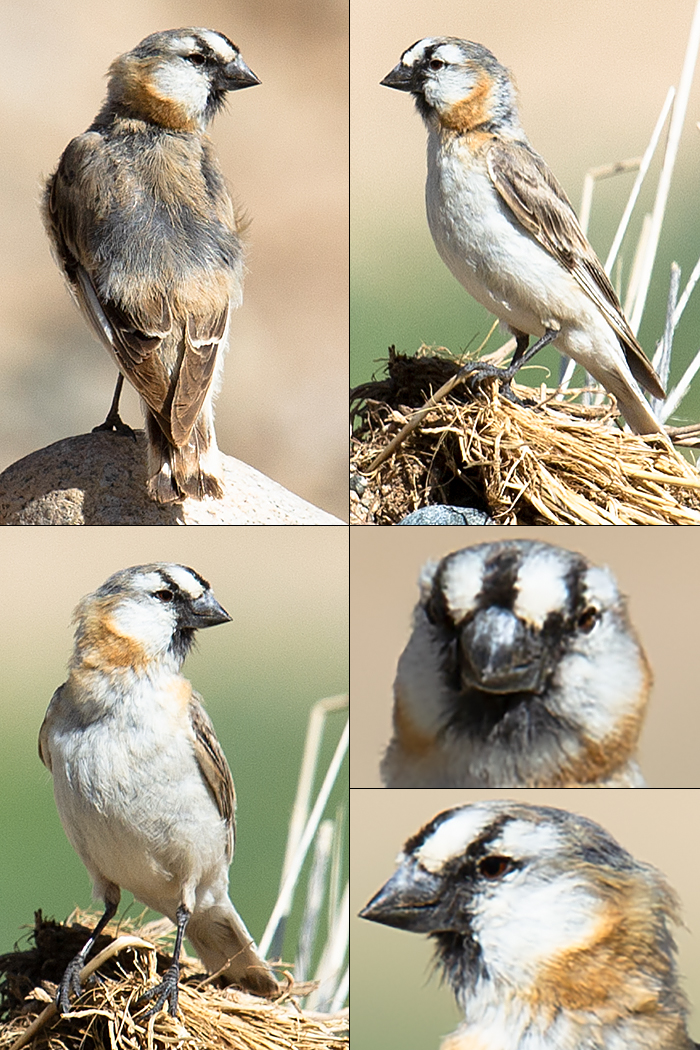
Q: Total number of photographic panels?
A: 5